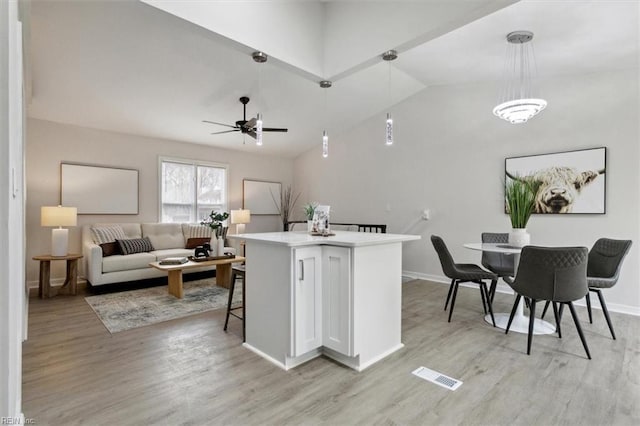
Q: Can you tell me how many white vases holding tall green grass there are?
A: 1